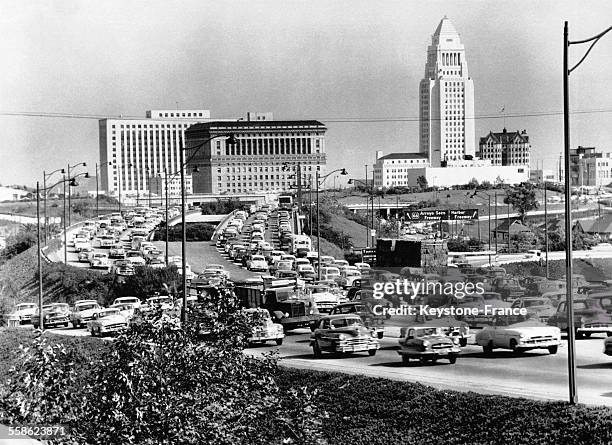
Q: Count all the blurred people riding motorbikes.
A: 0